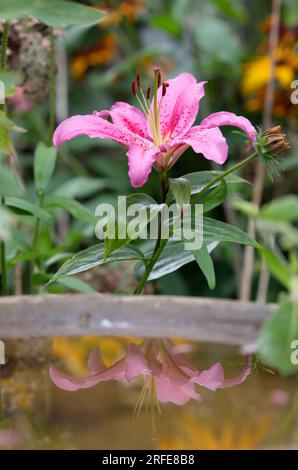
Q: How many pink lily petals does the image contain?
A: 6